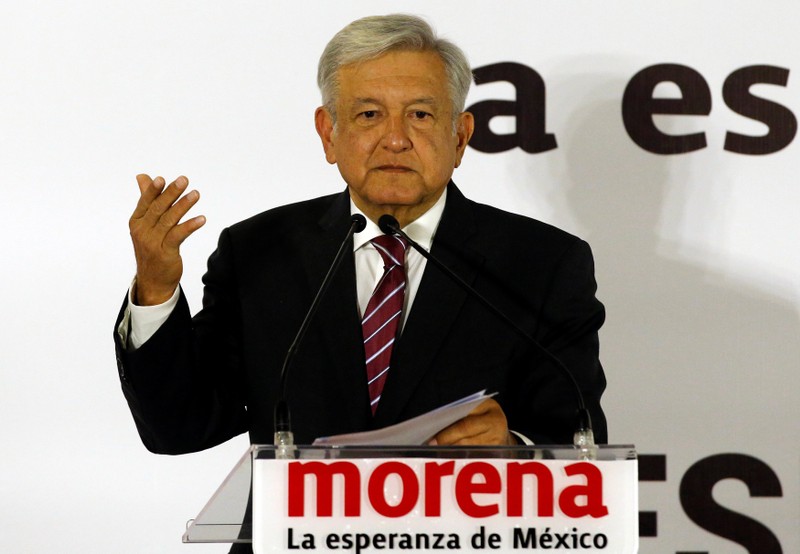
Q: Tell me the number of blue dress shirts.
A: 0